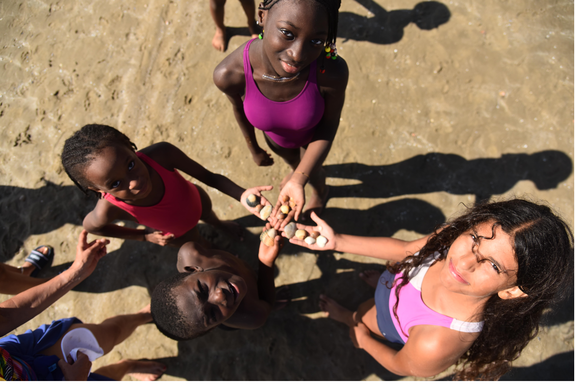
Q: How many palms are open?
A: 4